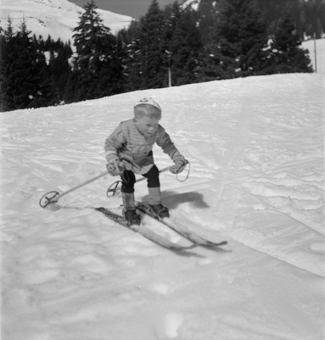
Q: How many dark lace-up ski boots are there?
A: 2